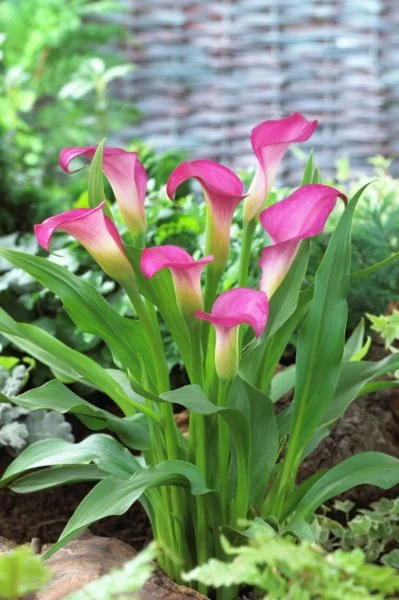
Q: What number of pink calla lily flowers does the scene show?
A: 7